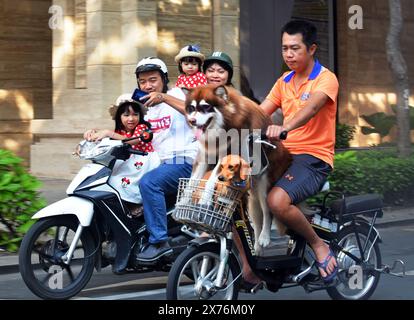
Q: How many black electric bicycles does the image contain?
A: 1